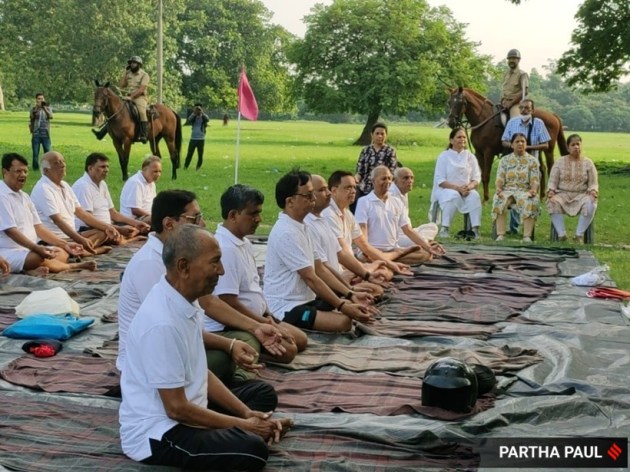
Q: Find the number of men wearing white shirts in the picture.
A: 12